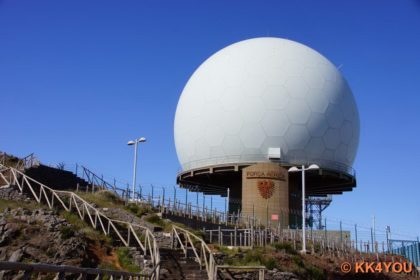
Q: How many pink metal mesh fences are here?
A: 0